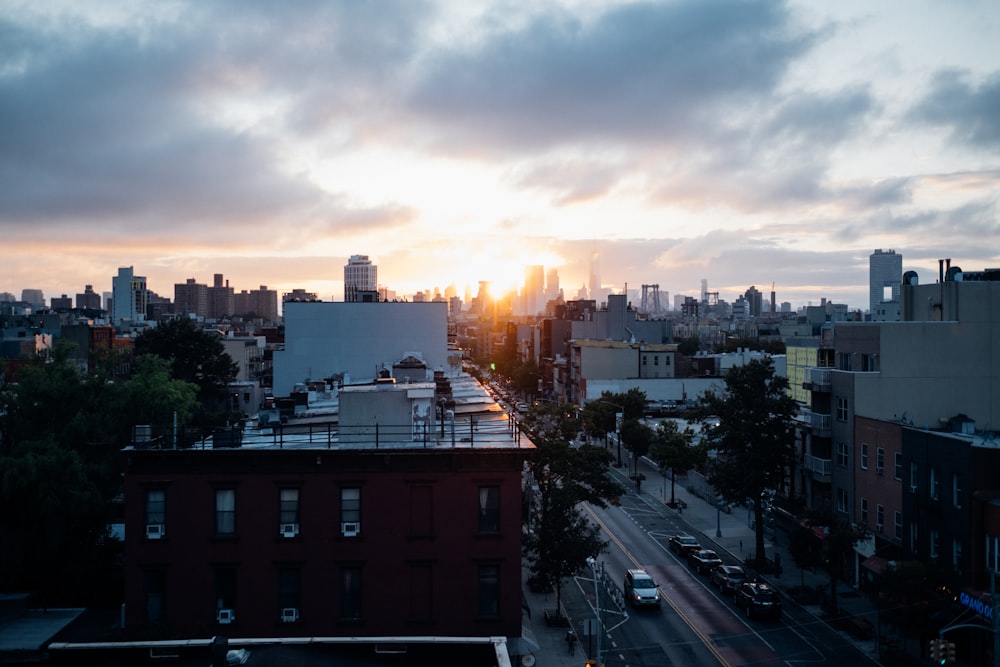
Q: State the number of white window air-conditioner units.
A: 5